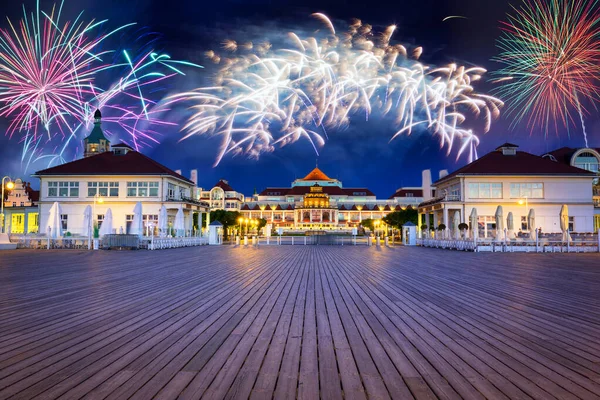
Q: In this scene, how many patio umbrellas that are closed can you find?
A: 12